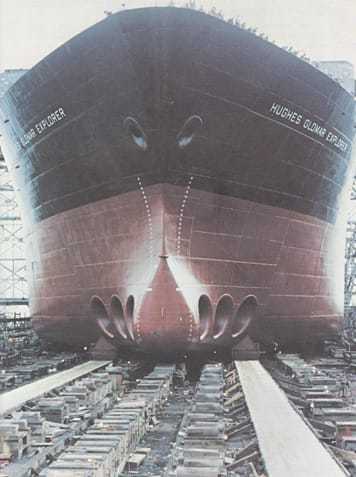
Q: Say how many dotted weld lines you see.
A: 2